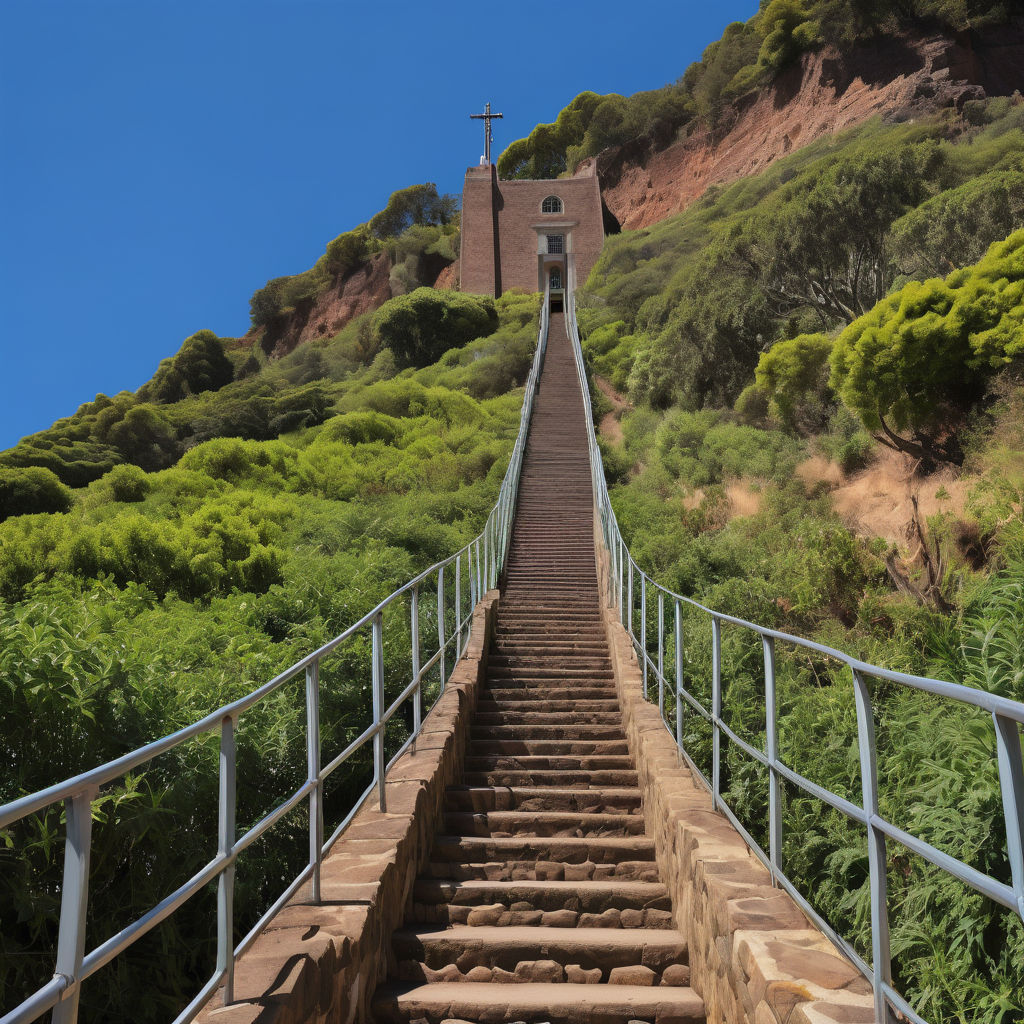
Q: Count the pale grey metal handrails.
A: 2